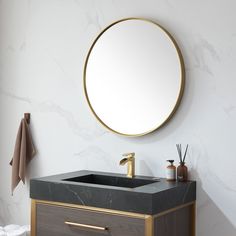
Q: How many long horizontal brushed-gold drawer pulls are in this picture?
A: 1